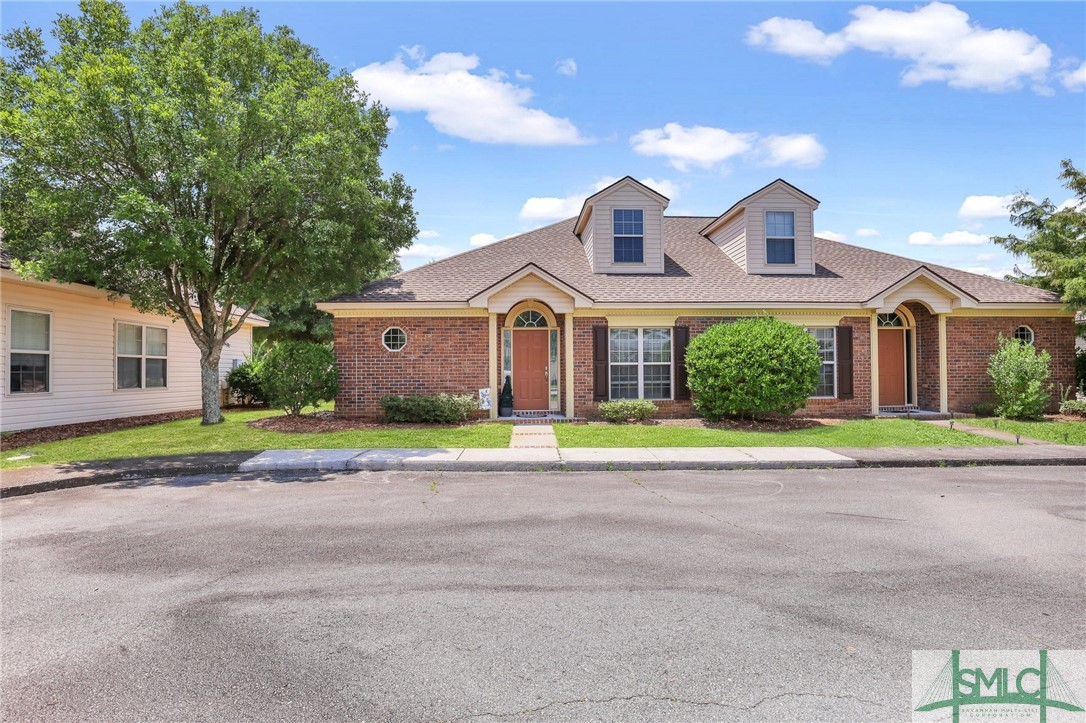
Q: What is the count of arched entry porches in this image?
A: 2